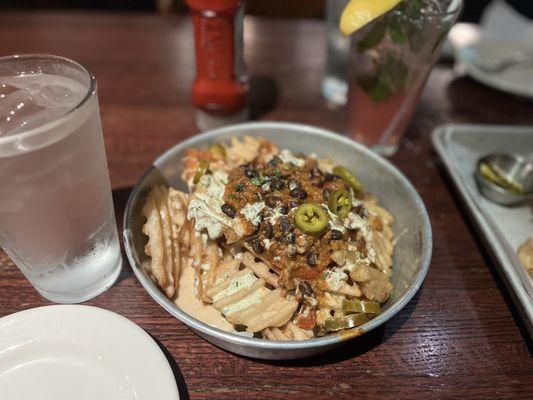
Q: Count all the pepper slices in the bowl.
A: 7